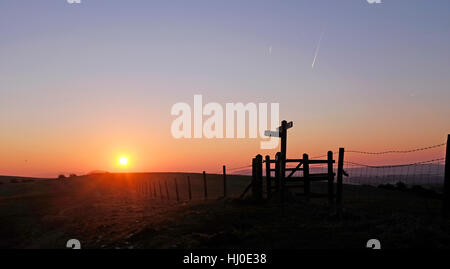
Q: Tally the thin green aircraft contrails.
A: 0